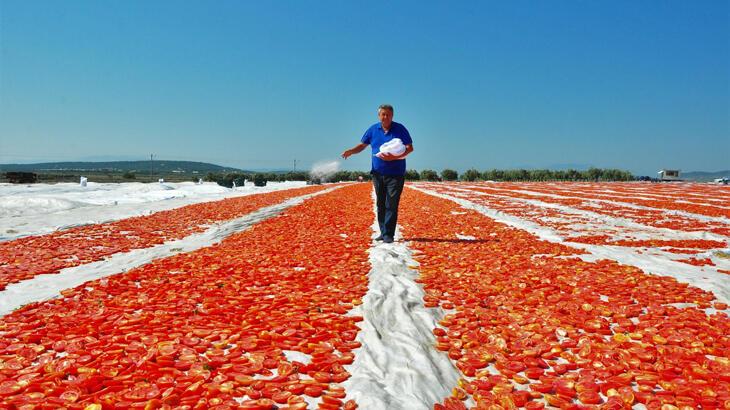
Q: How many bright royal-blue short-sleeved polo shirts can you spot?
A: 1